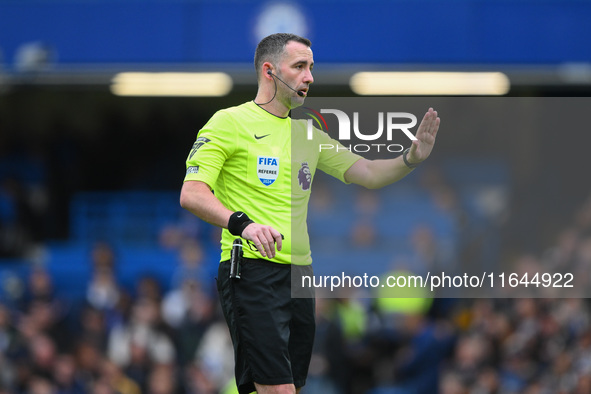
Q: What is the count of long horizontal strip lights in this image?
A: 2